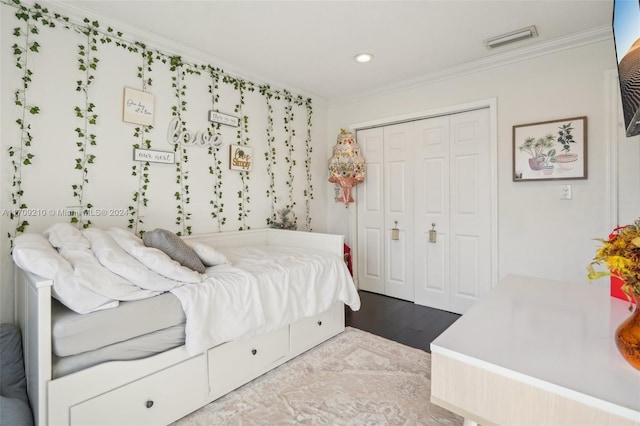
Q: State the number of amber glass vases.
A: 1